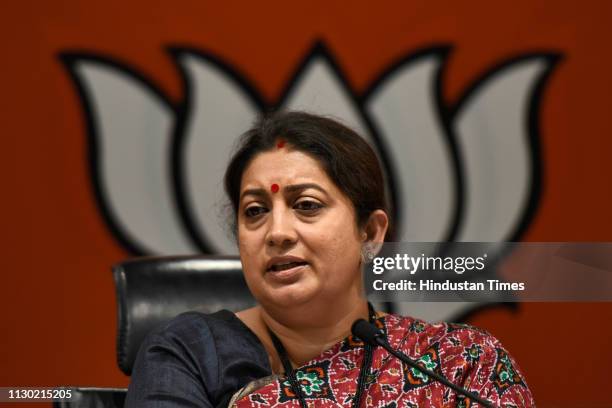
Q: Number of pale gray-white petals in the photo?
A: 5